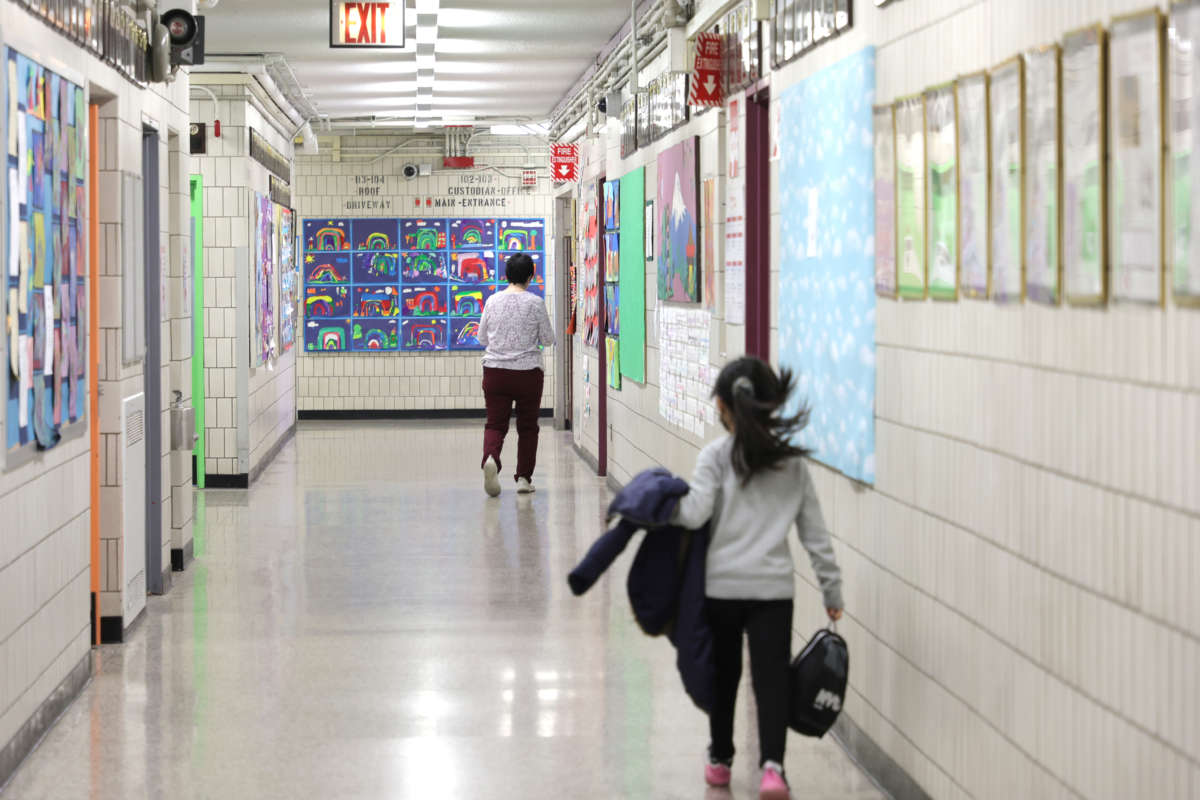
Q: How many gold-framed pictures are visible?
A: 9